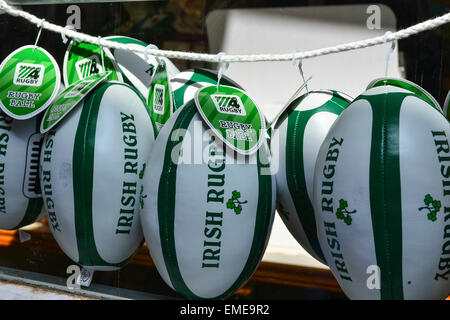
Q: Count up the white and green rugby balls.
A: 7